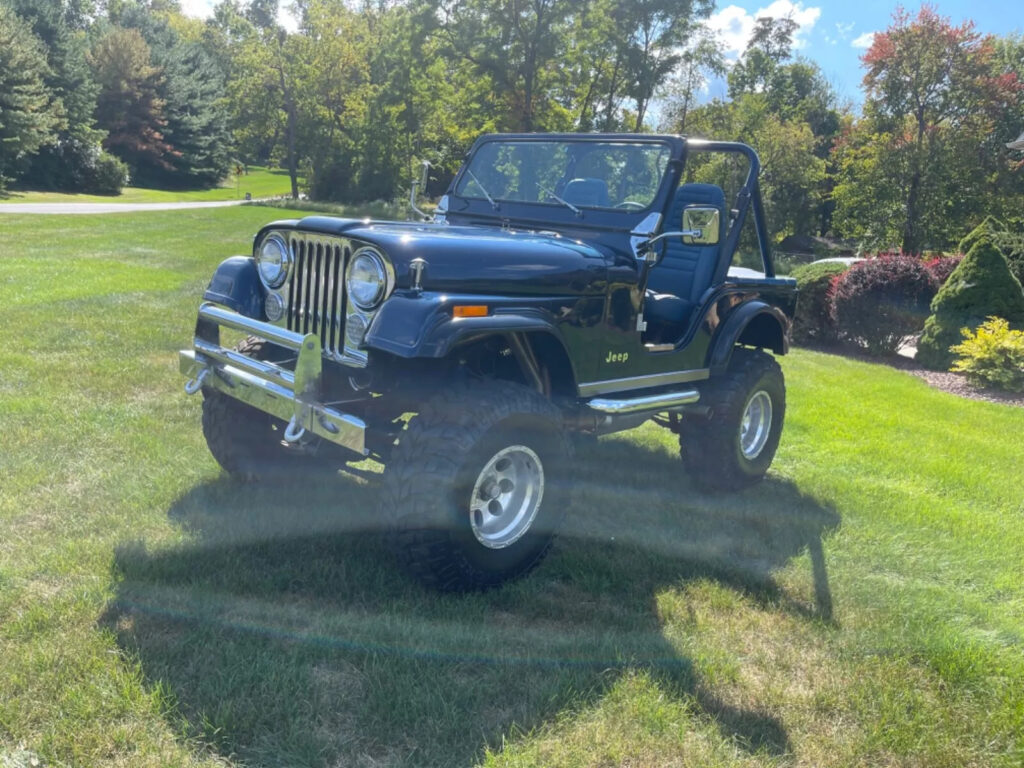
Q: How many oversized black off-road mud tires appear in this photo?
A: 3